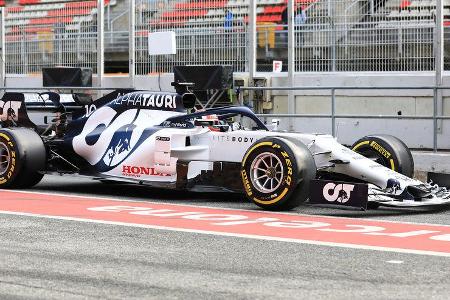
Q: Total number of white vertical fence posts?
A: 6